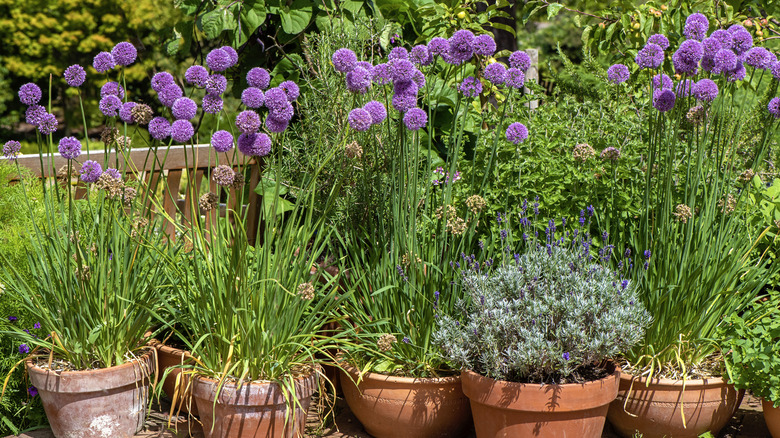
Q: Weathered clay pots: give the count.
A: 2